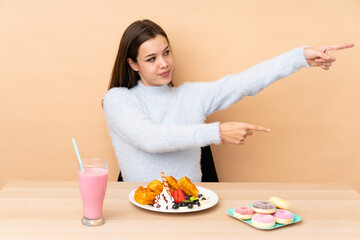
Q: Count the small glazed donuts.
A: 5